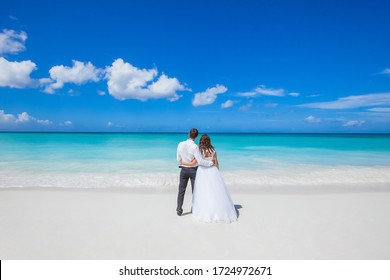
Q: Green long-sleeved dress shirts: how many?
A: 0